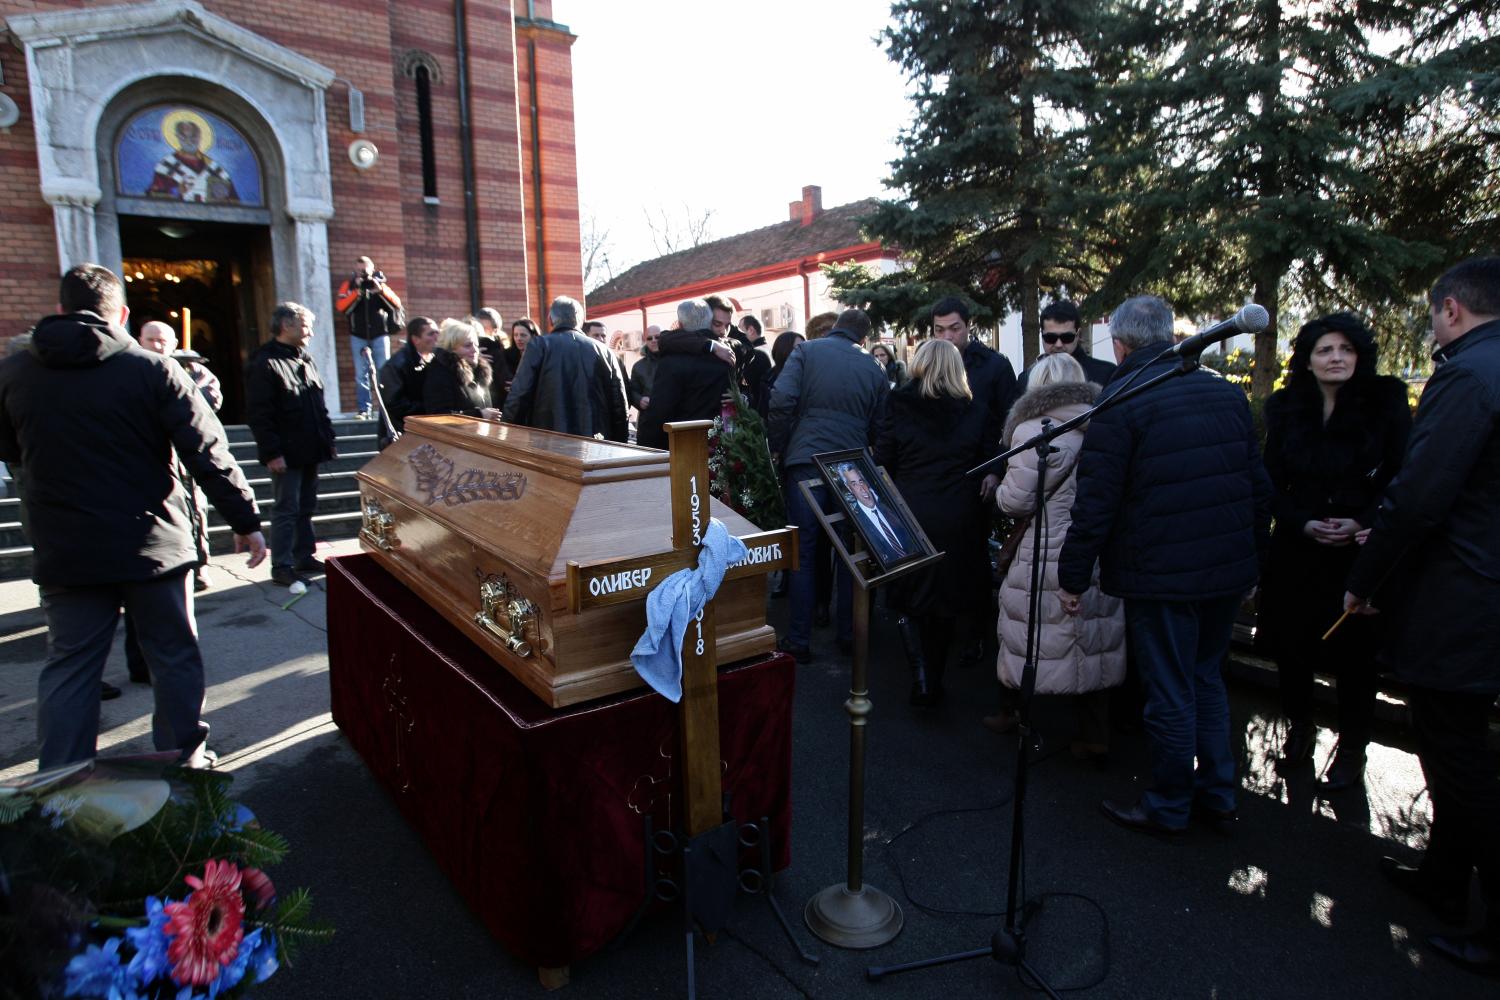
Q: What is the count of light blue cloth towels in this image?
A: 1